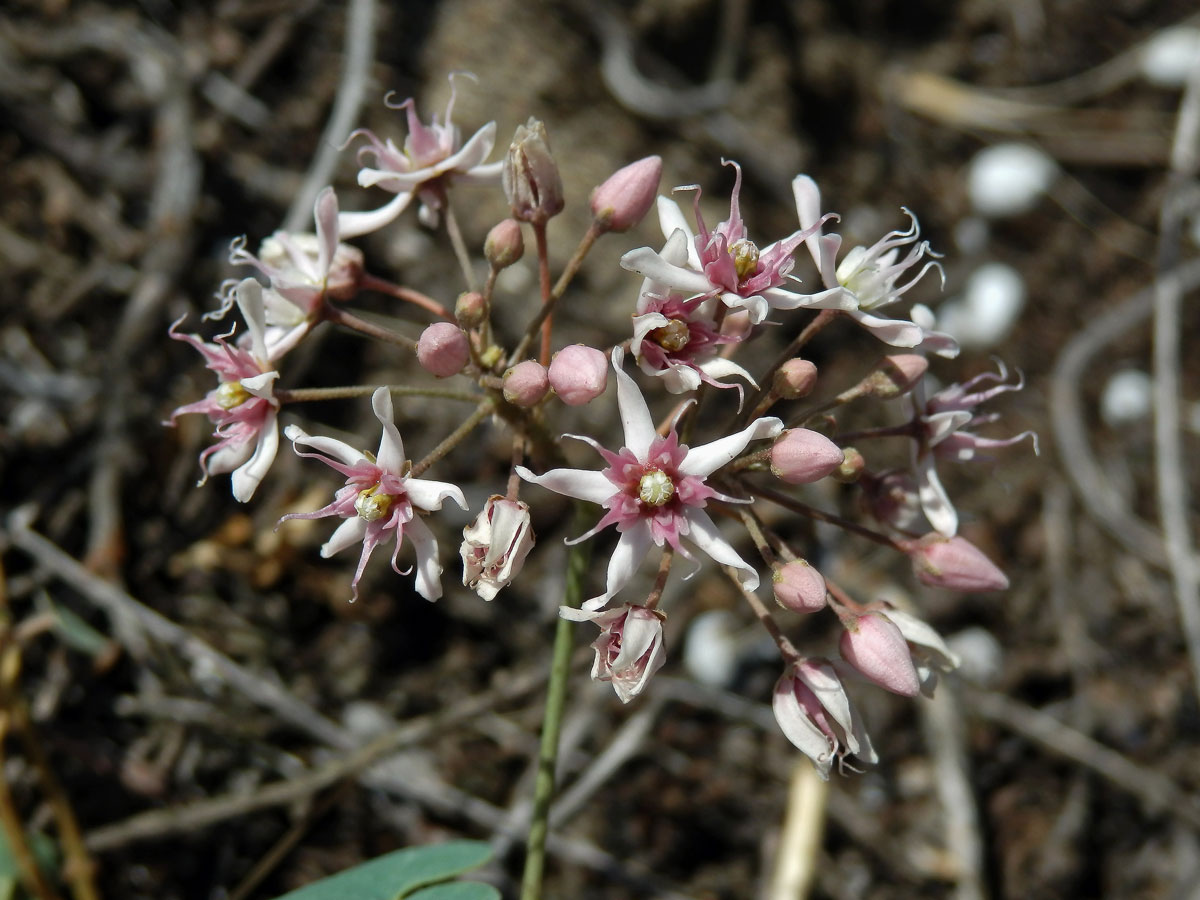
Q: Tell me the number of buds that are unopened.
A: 13